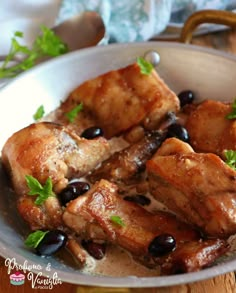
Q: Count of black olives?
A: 8